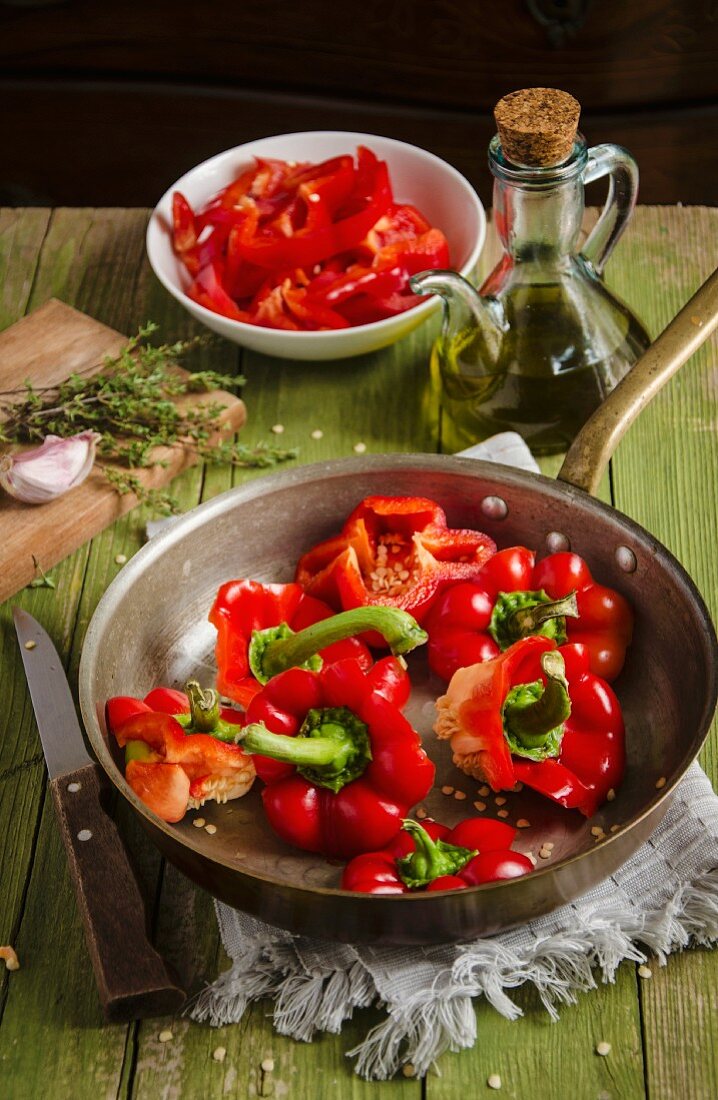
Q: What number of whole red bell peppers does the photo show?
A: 0